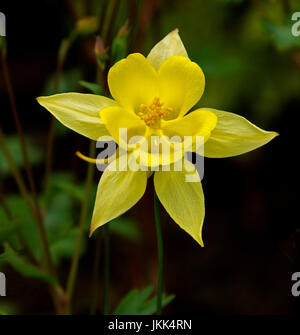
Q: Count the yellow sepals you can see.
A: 5